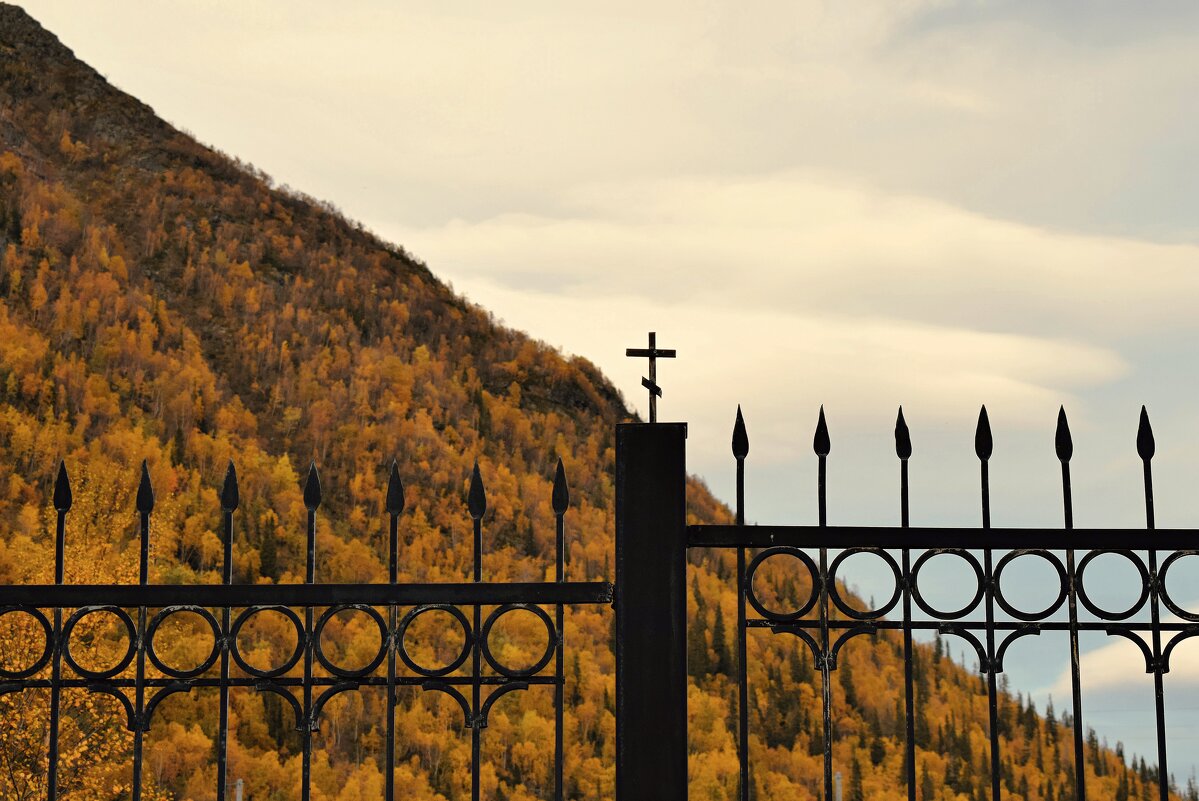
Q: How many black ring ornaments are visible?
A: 13